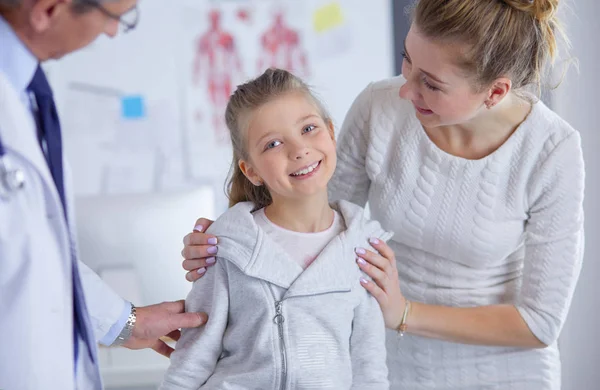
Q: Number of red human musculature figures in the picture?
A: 2